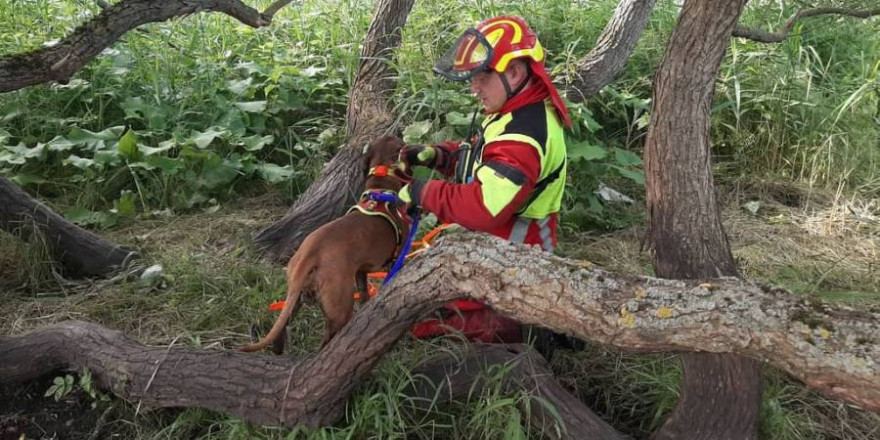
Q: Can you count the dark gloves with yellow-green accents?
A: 2